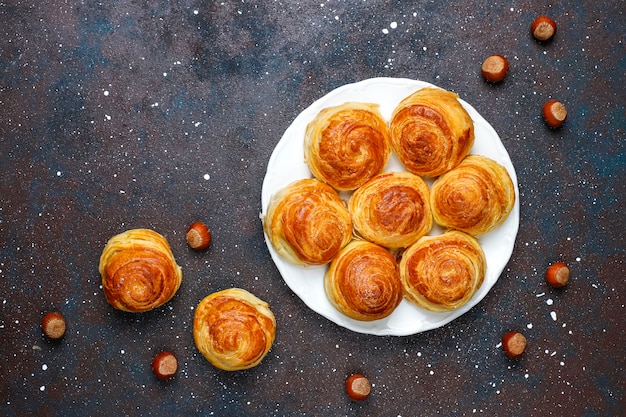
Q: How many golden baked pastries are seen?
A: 9